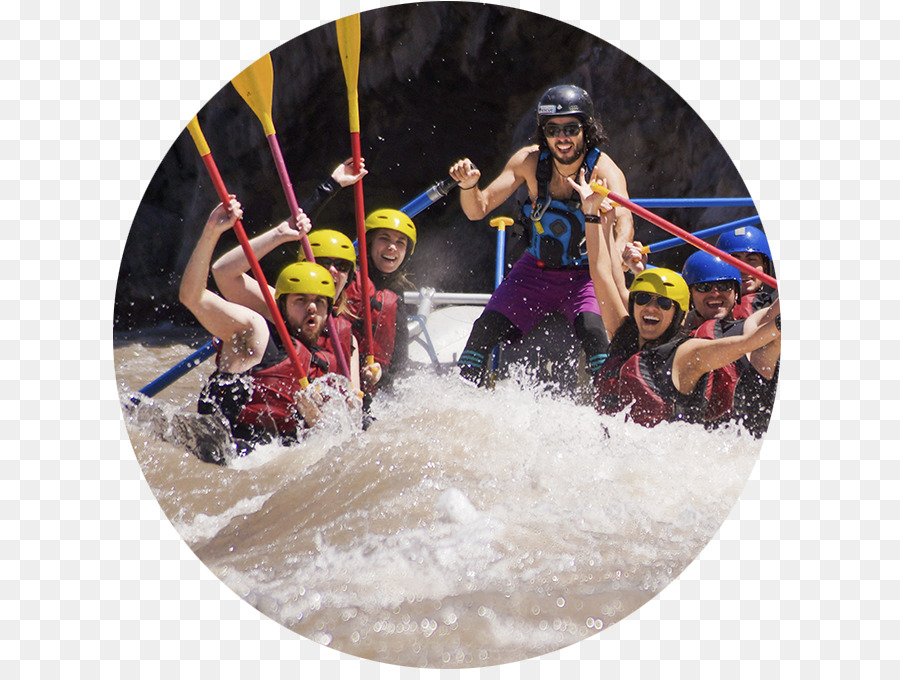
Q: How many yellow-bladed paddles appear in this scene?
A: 3